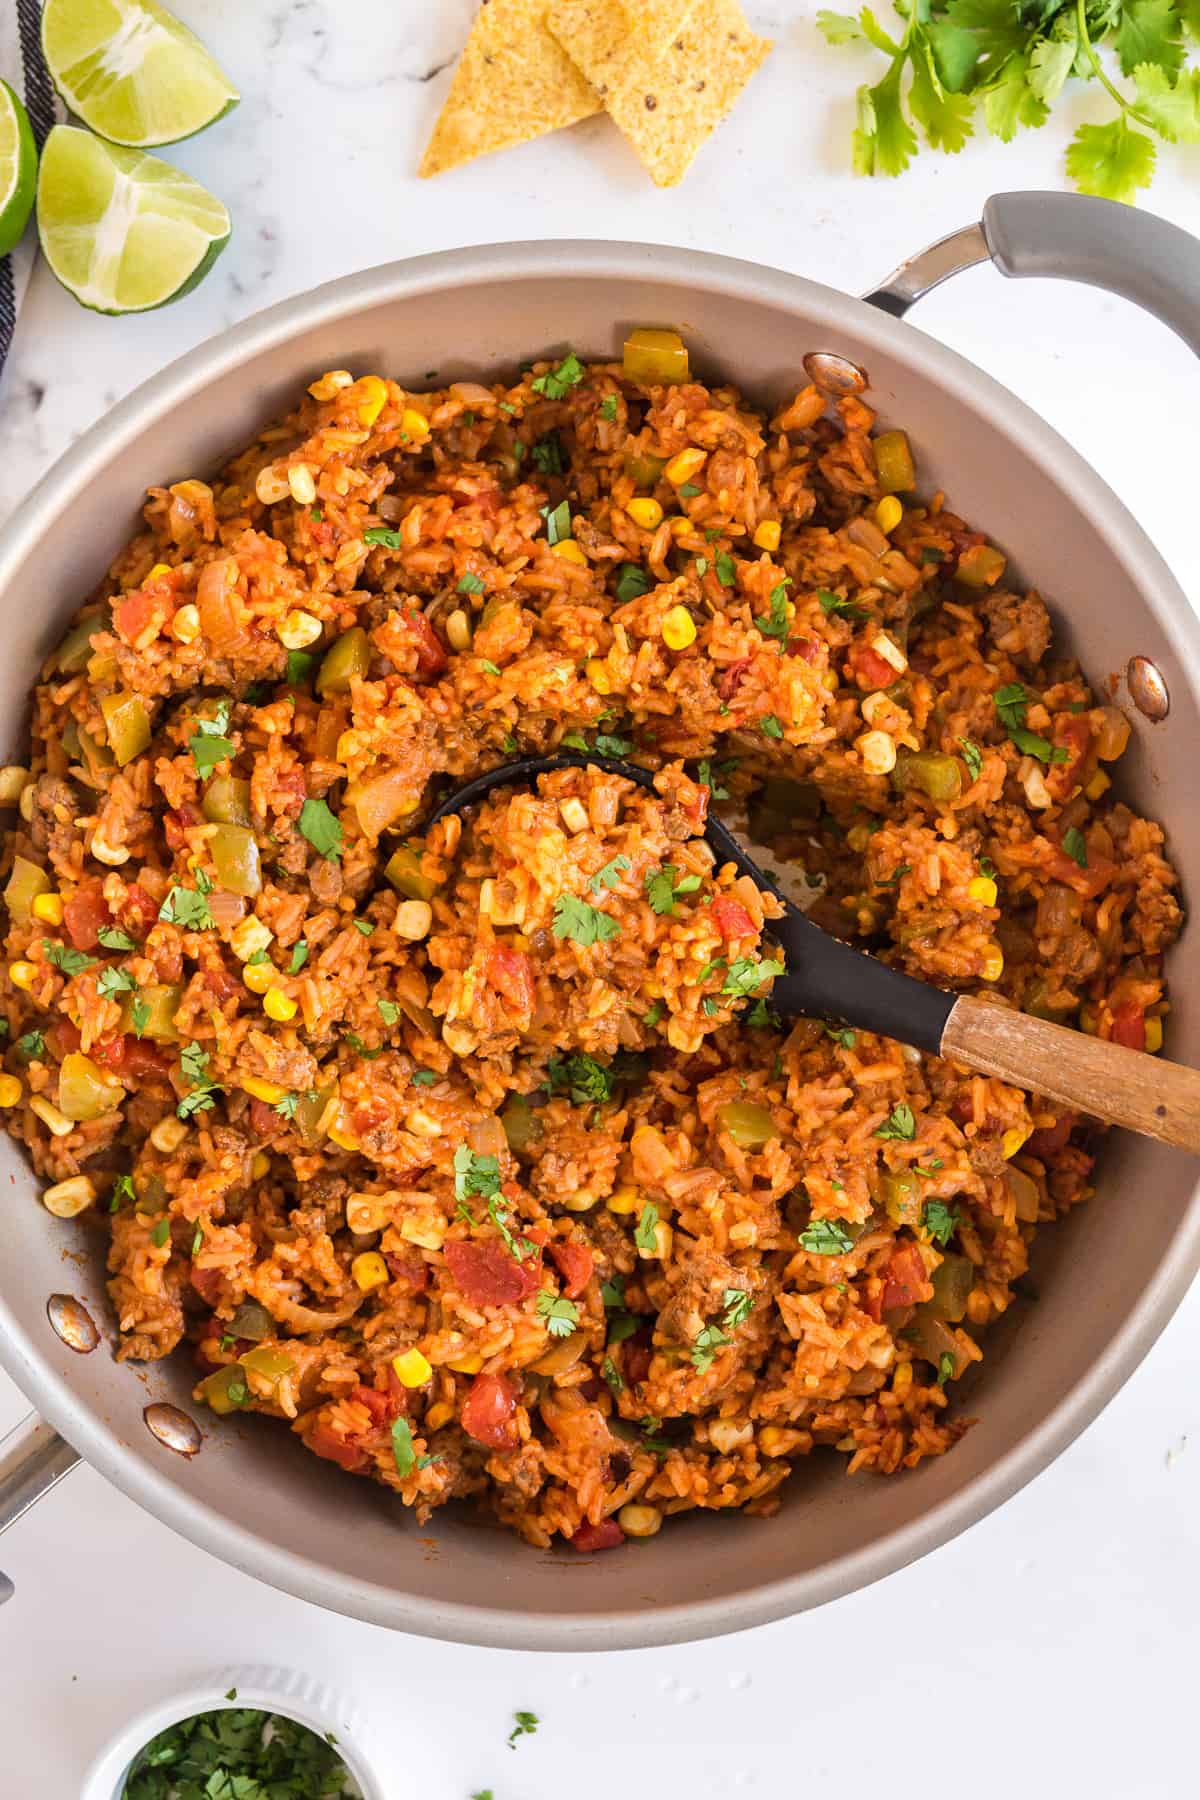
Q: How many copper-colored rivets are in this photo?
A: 4